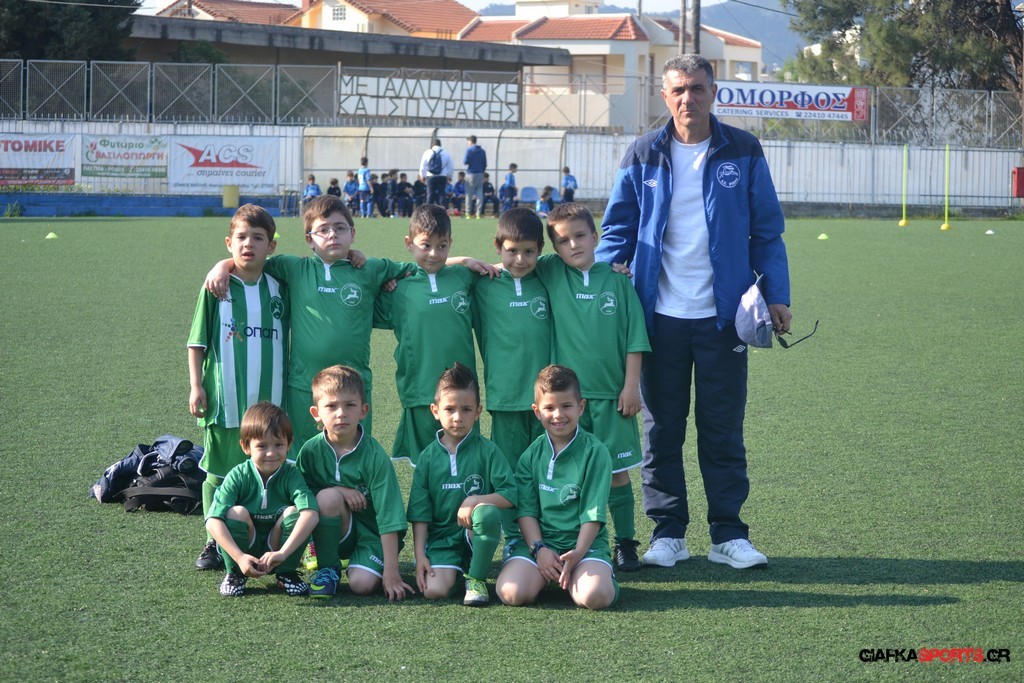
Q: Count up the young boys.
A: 9